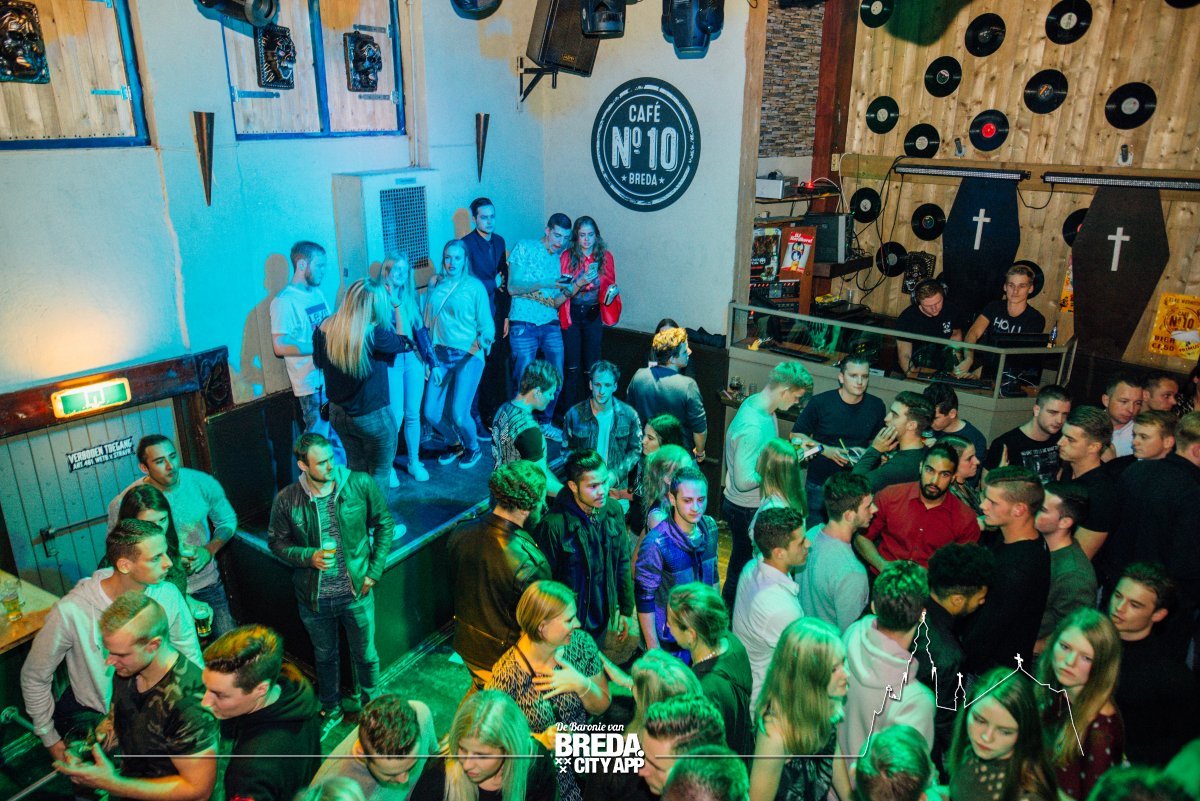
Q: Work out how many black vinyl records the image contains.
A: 15